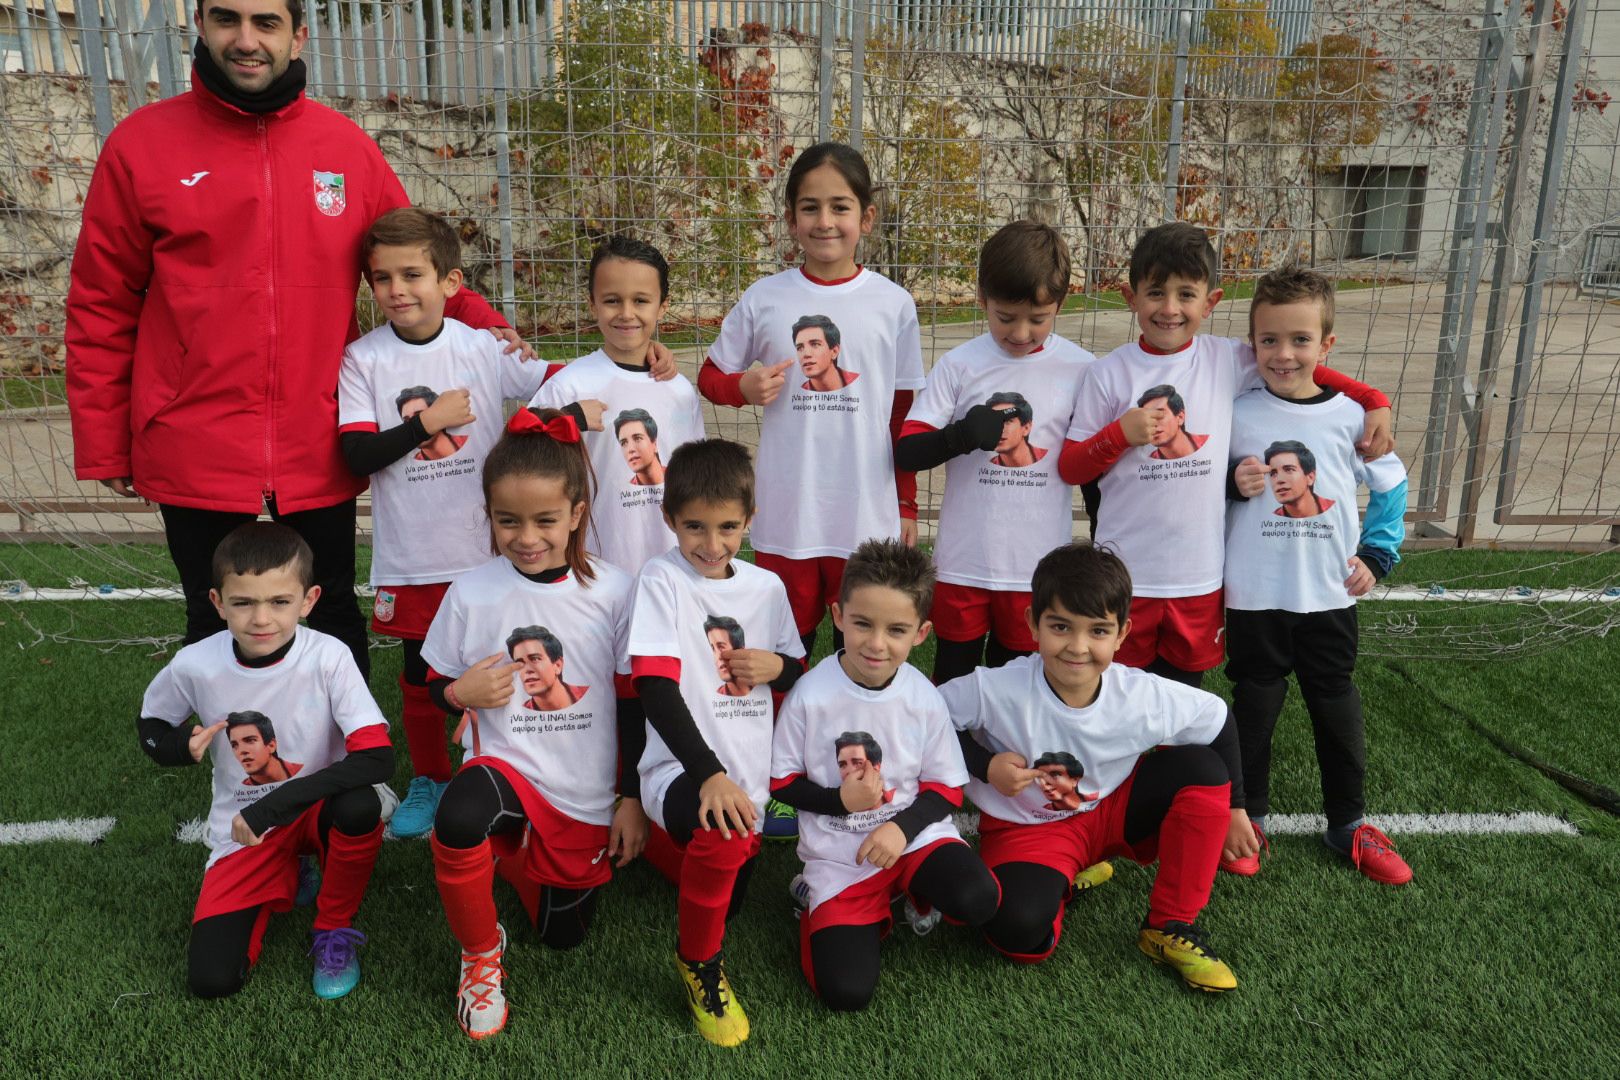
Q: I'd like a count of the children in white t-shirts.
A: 11